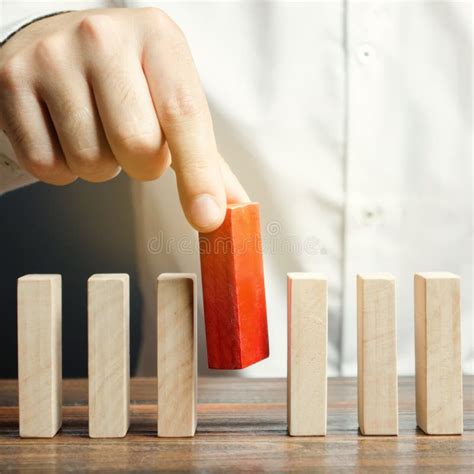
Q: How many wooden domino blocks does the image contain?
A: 7